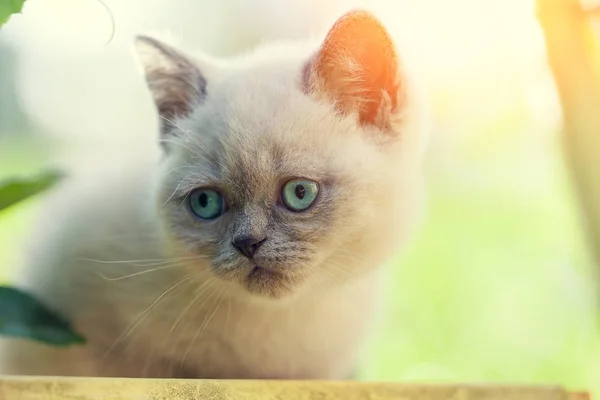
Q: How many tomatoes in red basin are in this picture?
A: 0